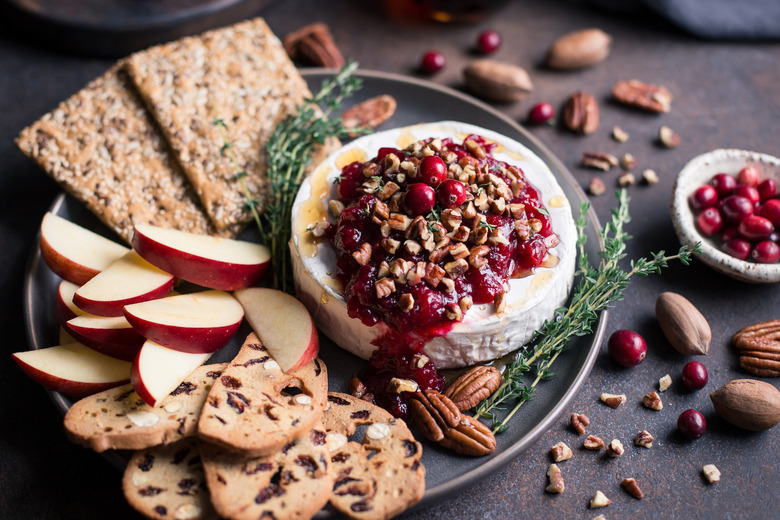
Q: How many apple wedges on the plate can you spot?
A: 9